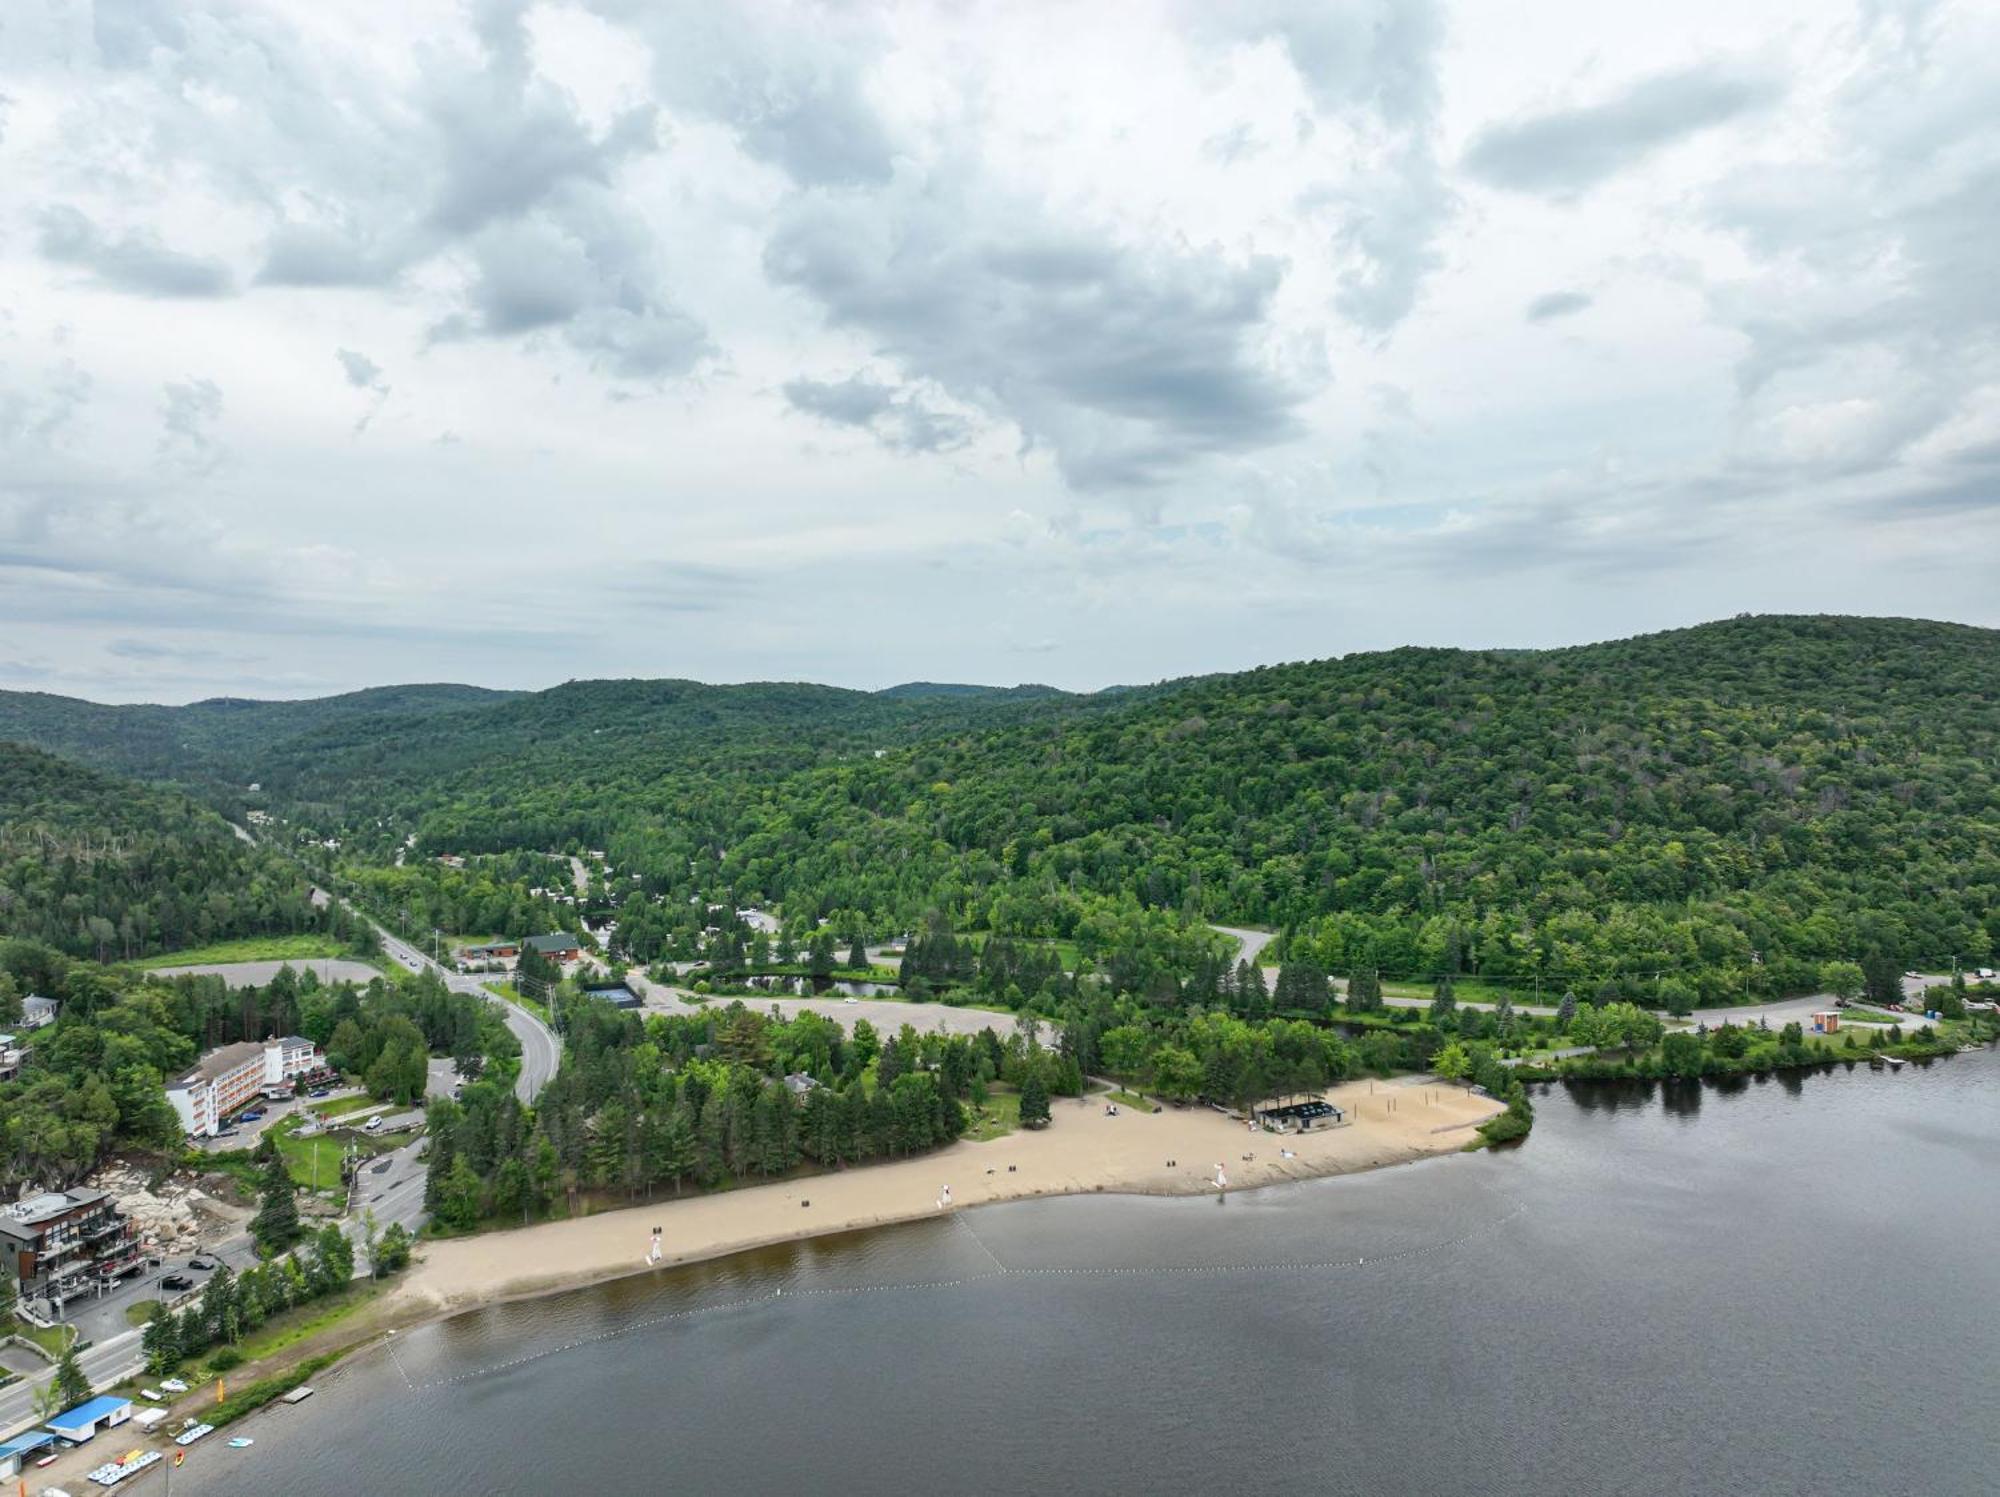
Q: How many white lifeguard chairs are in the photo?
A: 3